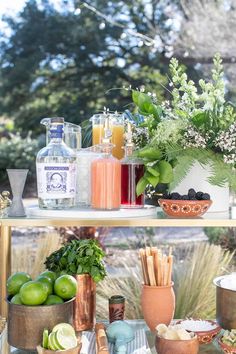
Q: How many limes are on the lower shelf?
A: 7